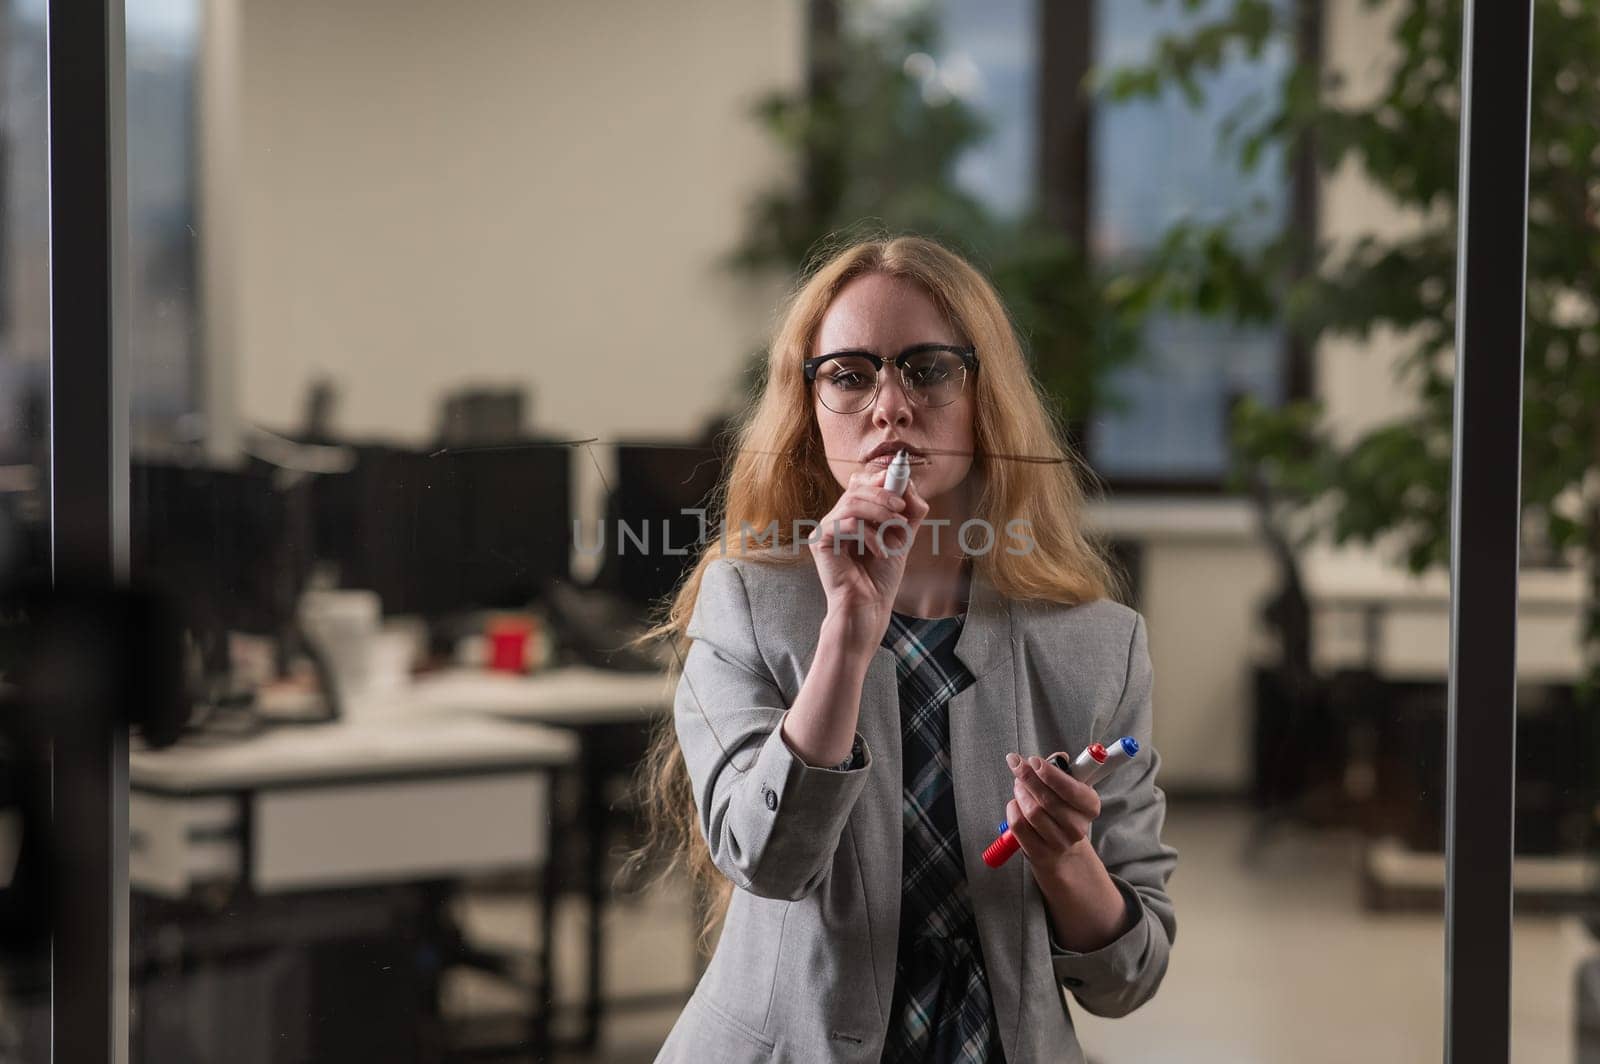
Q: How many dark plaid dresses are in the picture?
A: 1